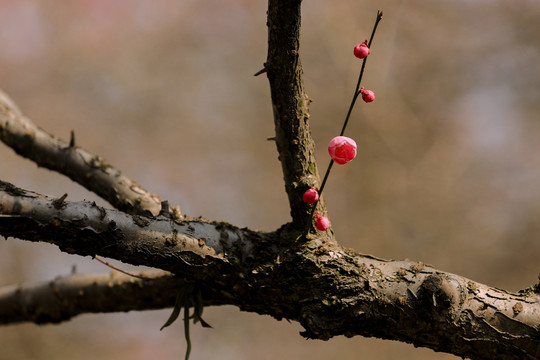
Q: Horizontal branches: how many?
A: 3